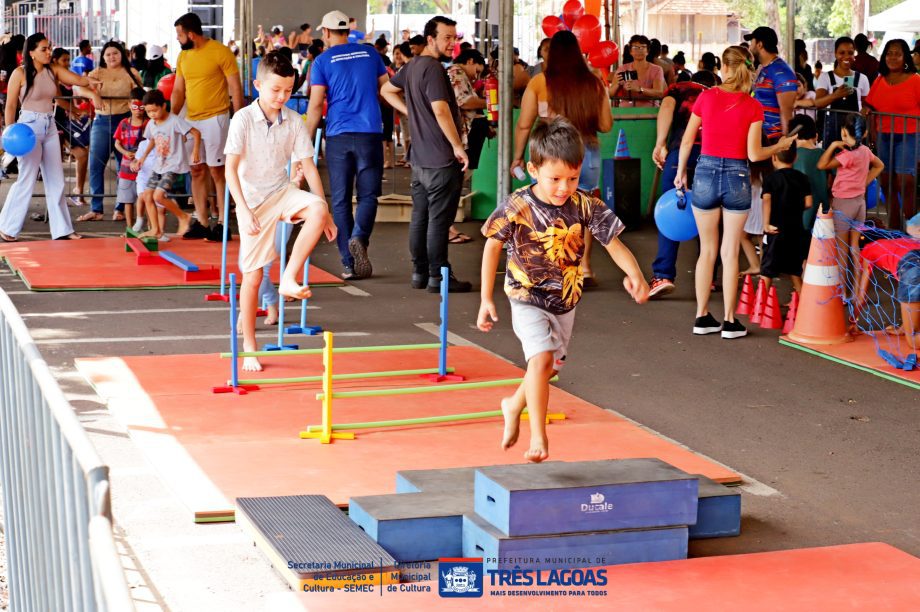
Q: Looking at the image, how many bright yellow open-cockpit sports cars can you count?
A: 0